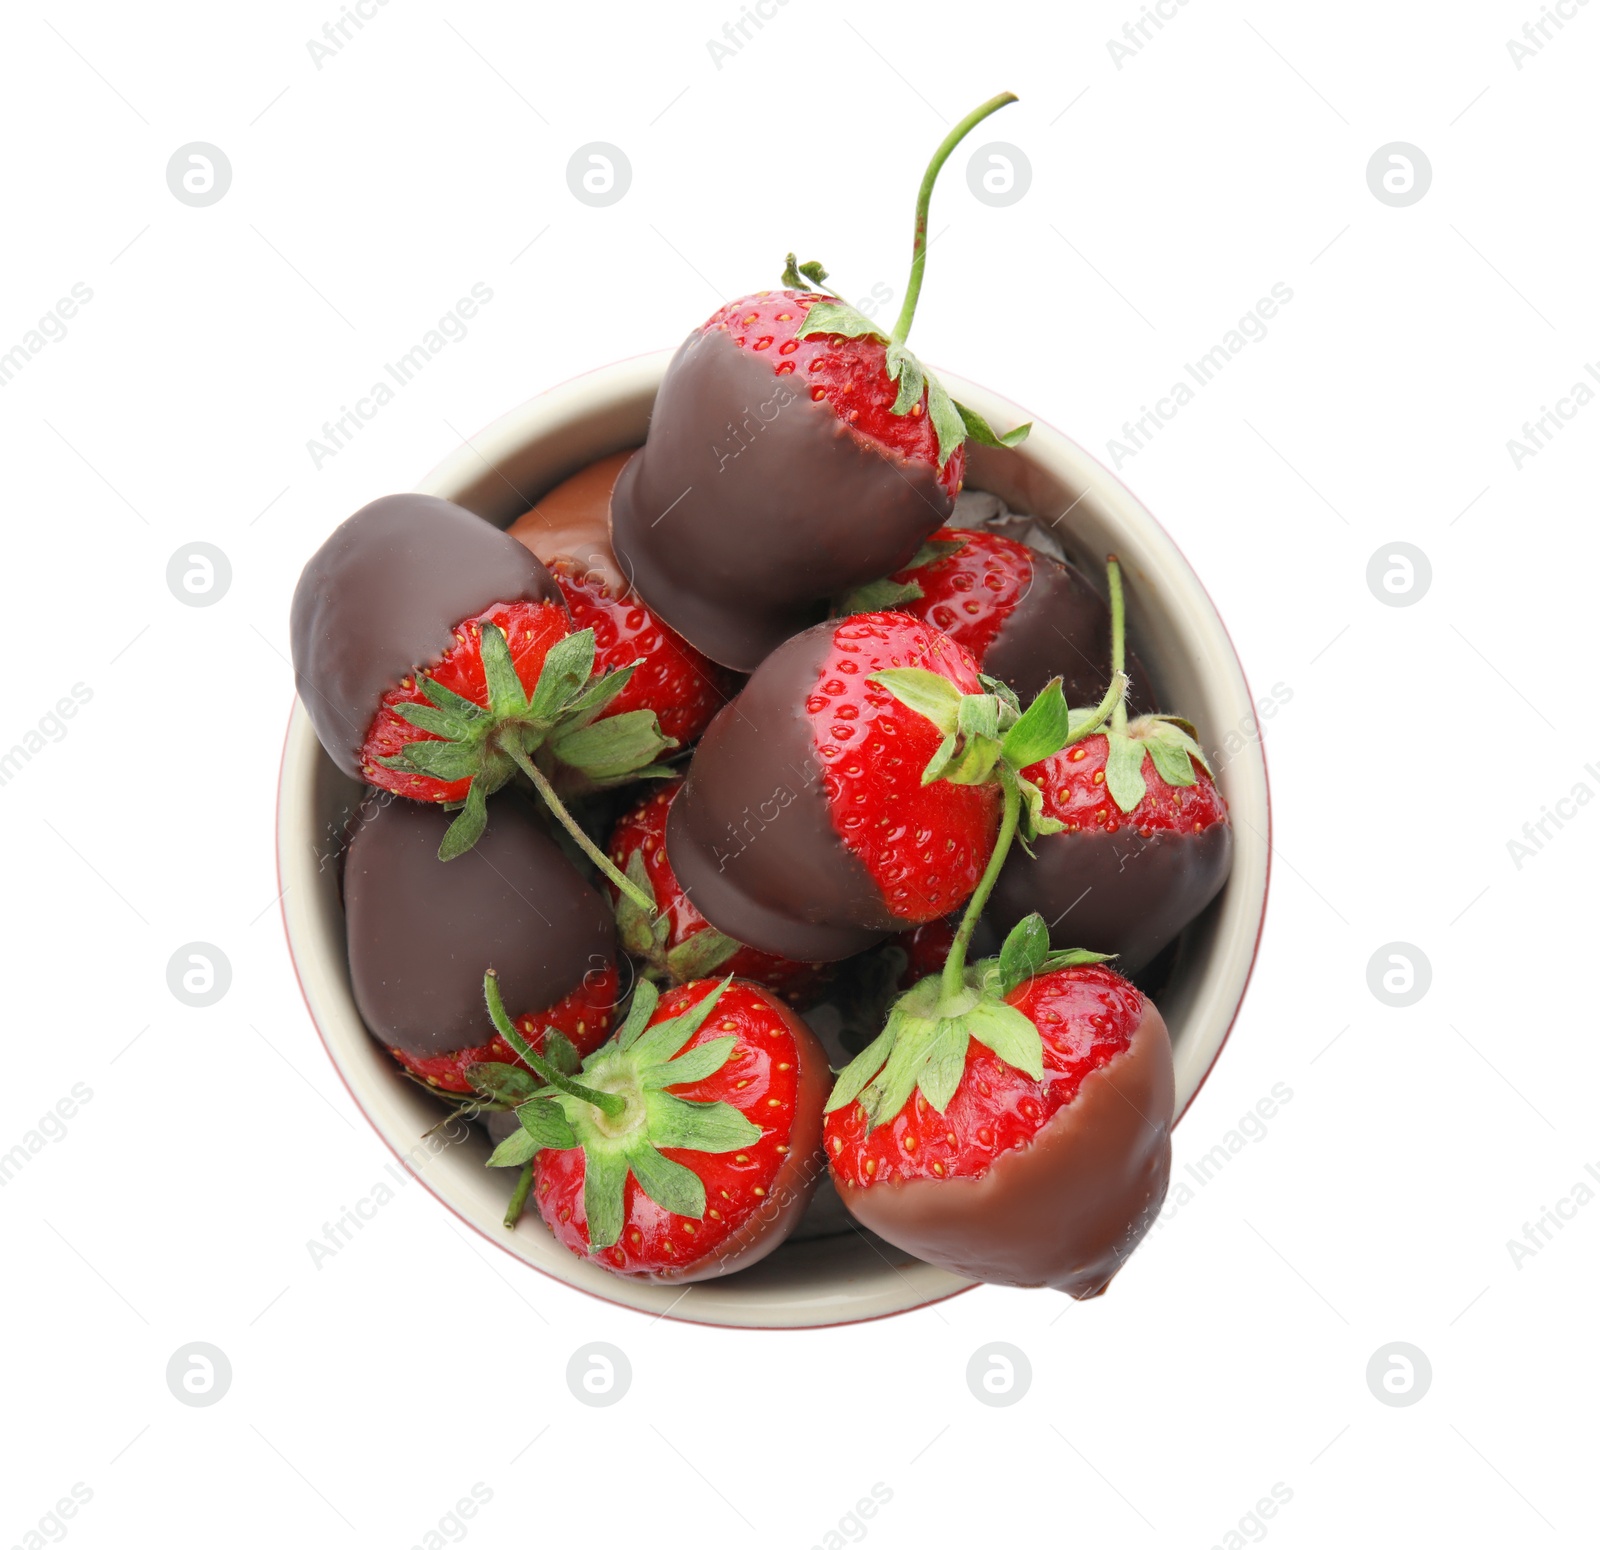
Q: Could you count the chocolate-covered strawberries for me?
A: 10